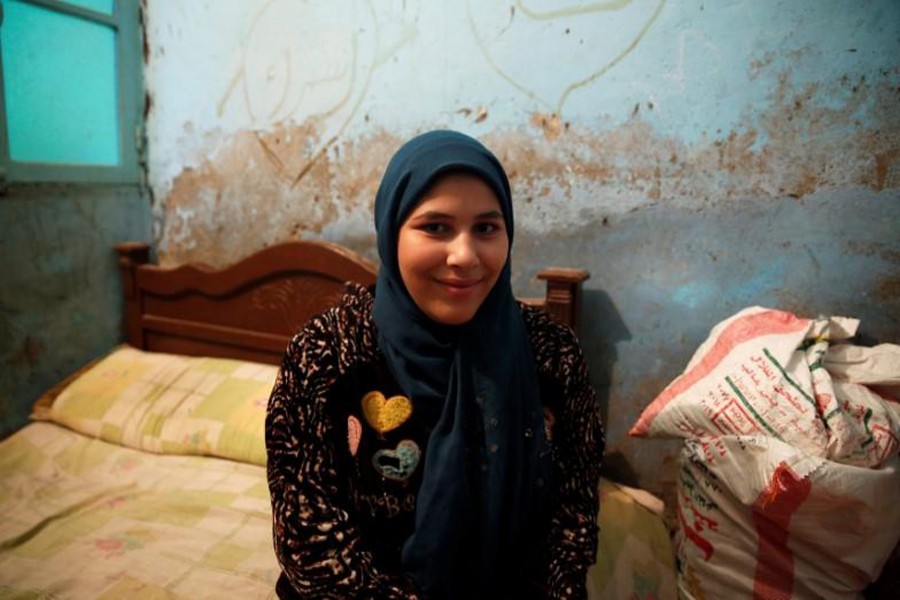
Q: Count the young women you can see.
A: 1